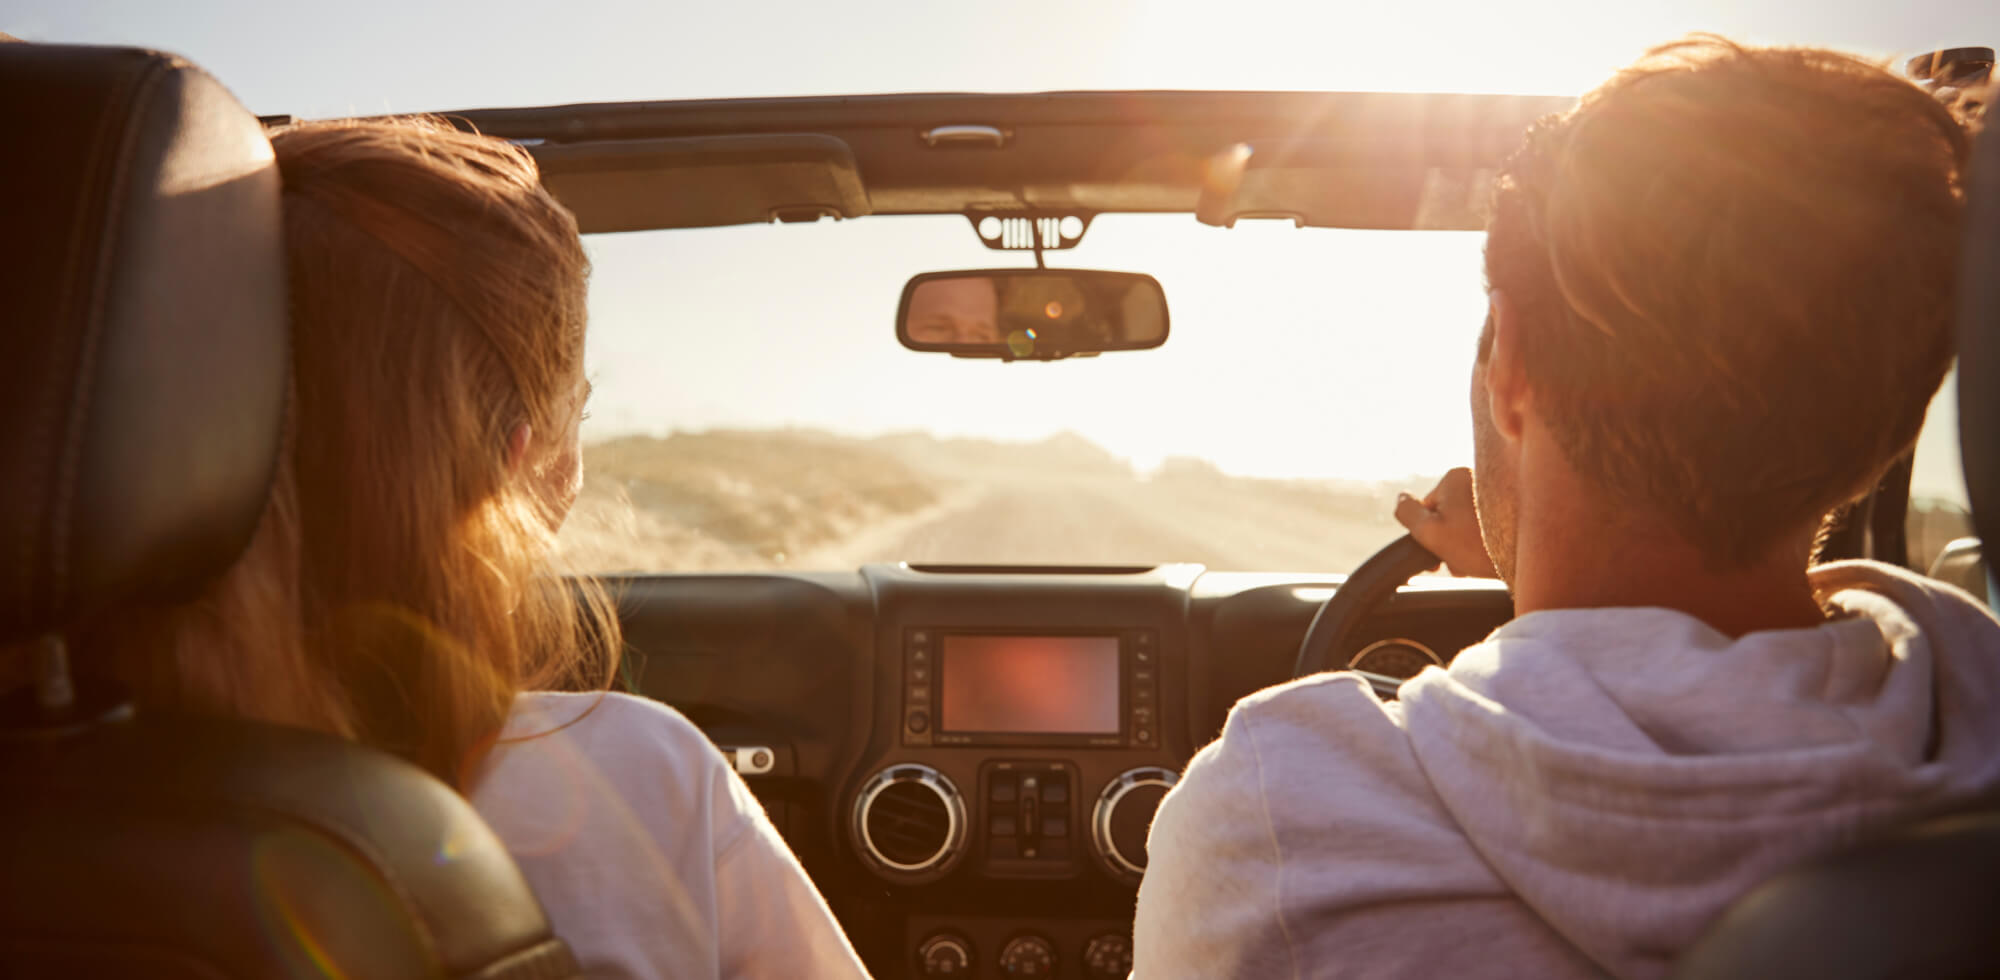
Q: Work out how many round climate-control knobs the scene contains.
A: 3